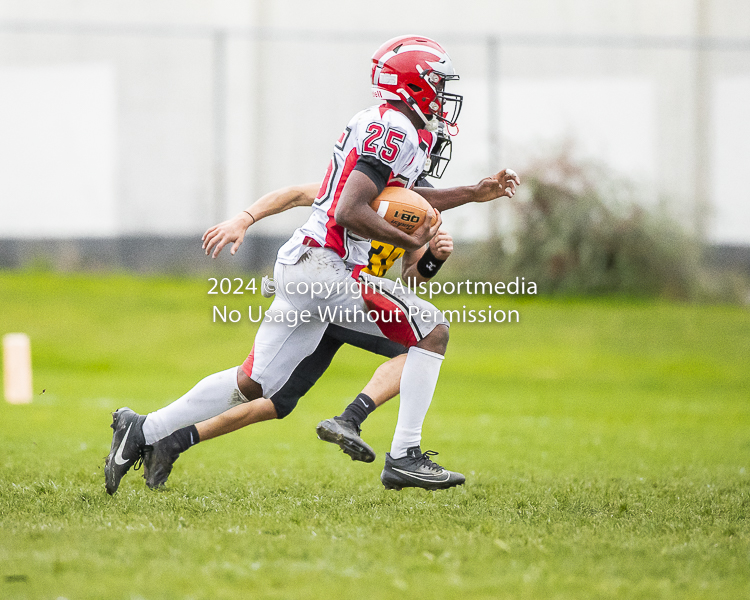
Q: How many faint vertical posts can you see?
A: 2